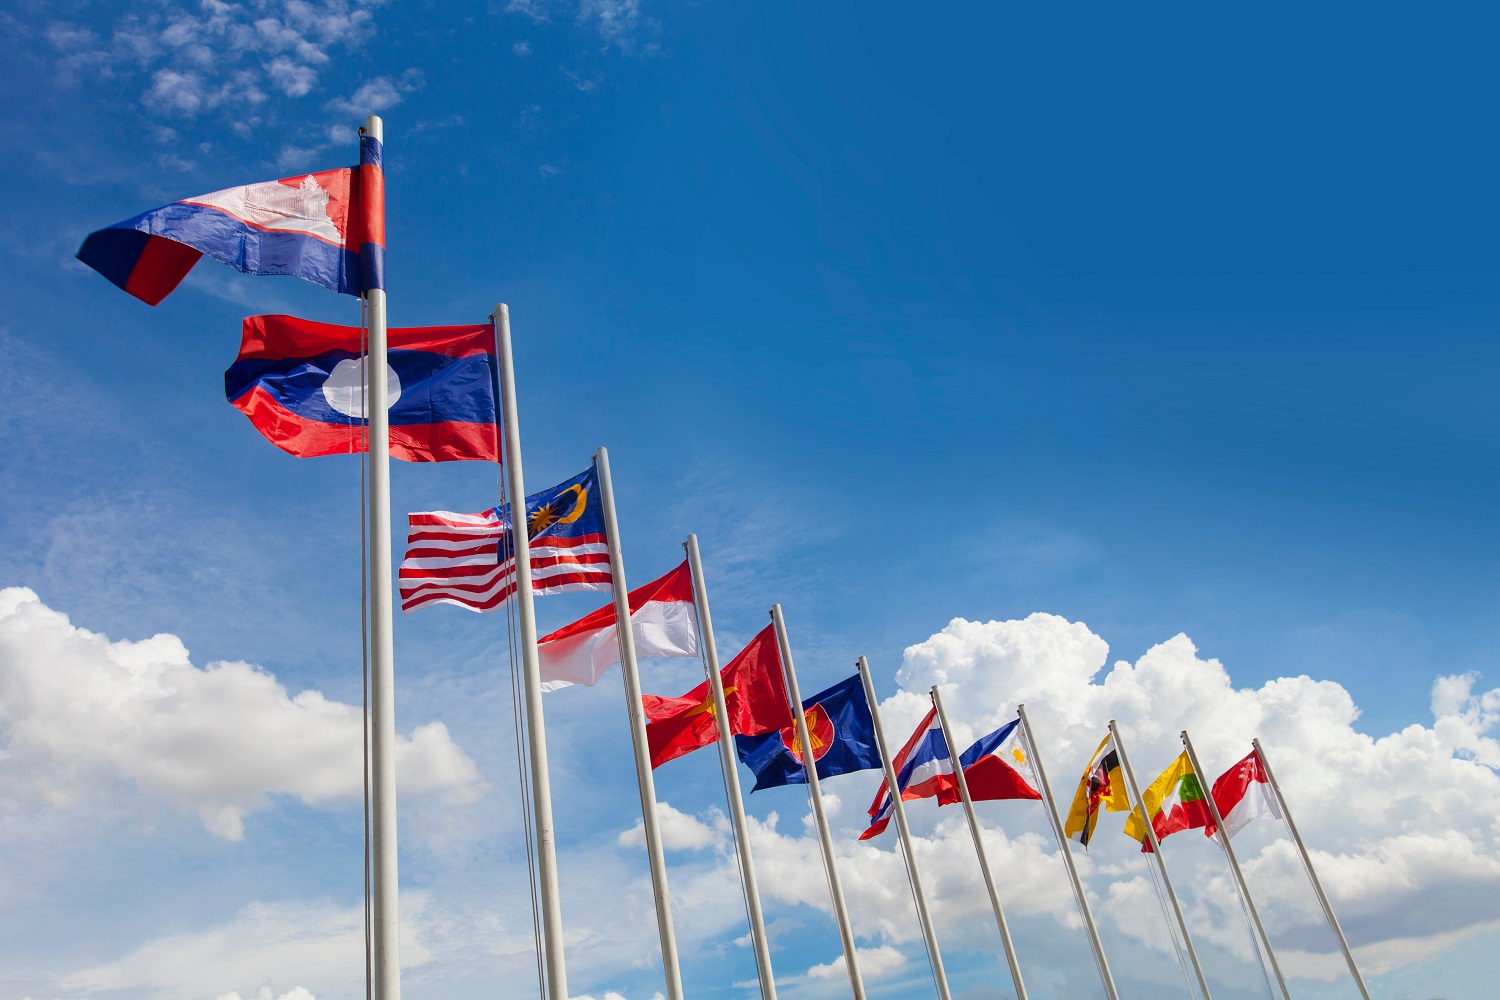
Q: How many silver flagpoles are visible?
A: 11